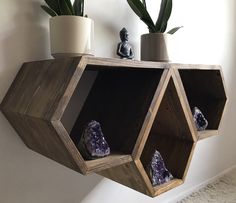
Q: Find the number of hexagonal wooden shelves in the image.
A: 3